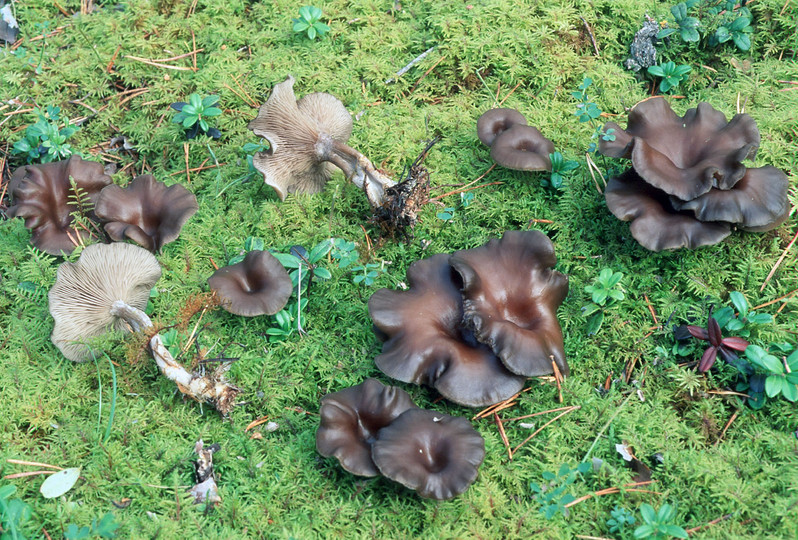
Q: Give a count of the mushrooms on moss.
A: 14